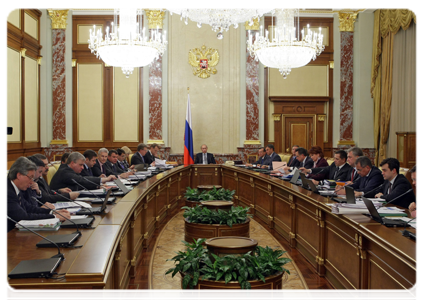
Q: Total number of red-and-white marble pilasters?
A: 4